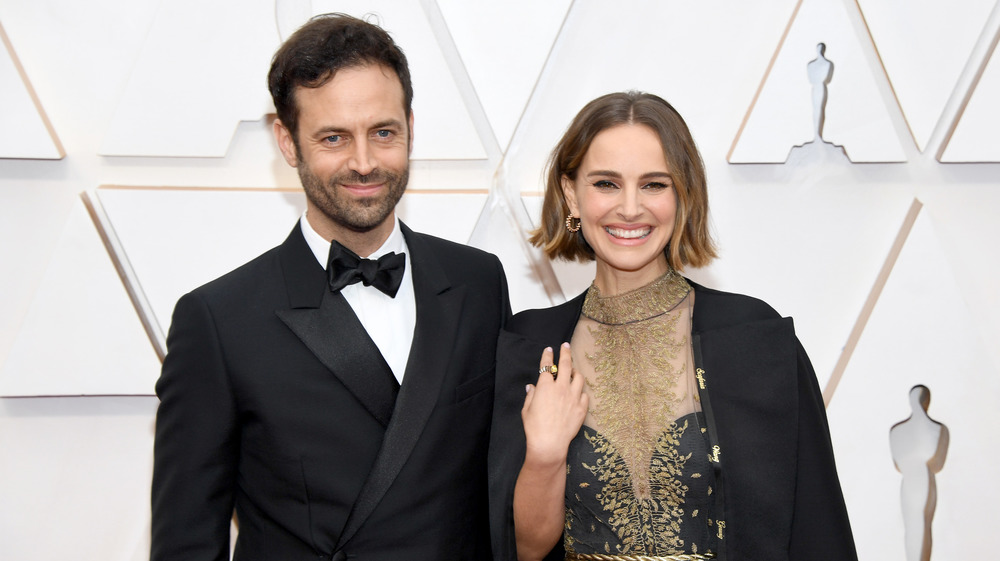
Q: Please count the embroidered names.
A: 3